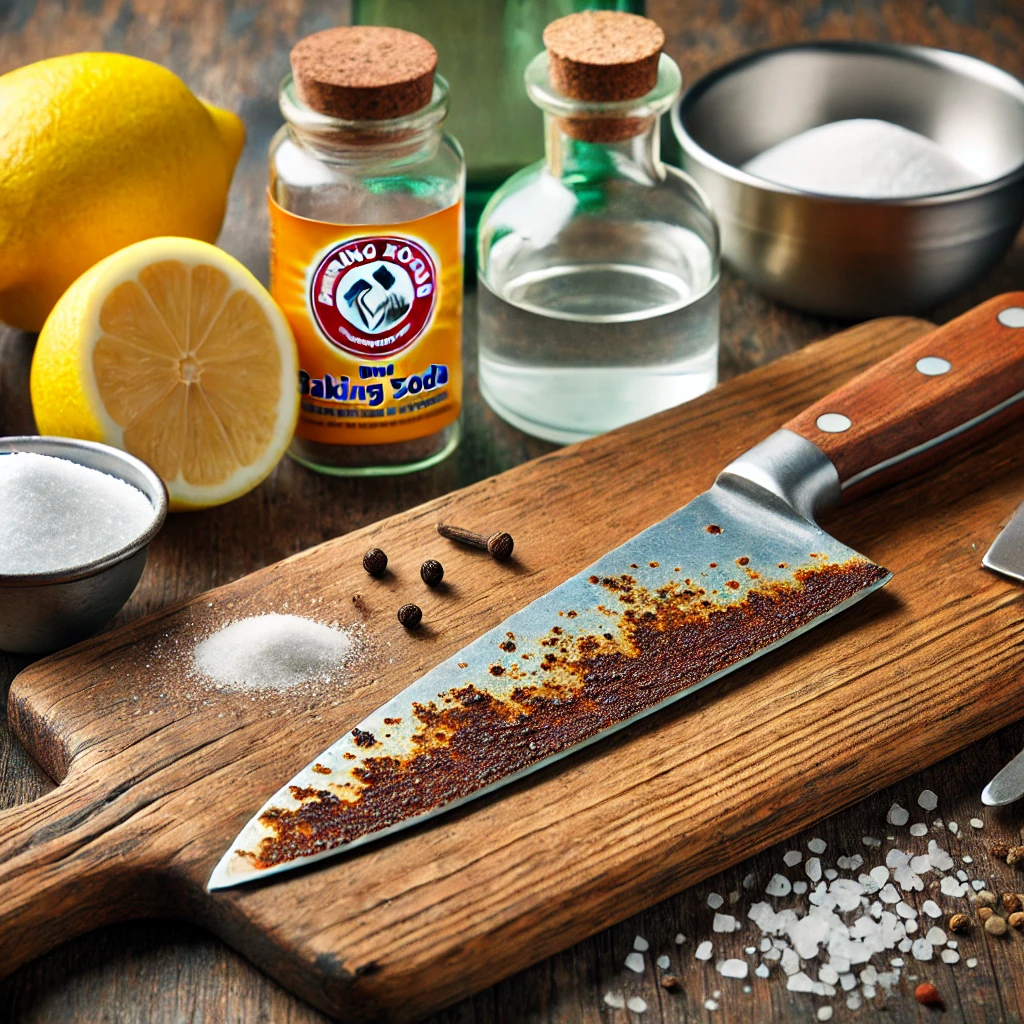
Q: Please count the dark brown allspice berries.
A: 3